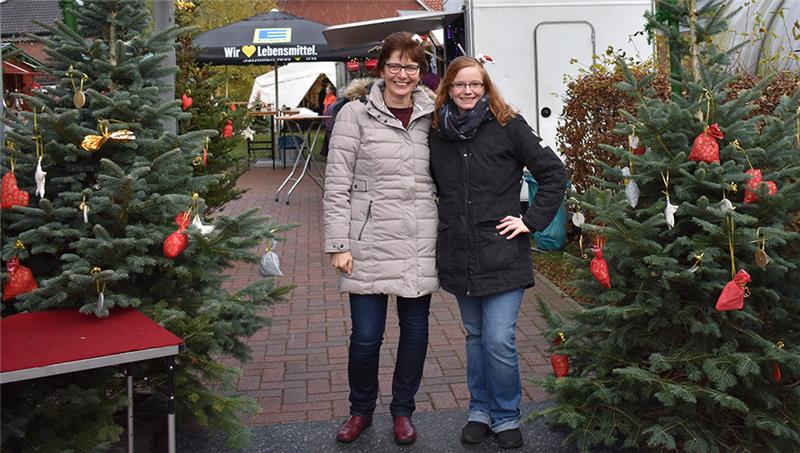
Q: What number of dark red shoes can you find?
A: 2